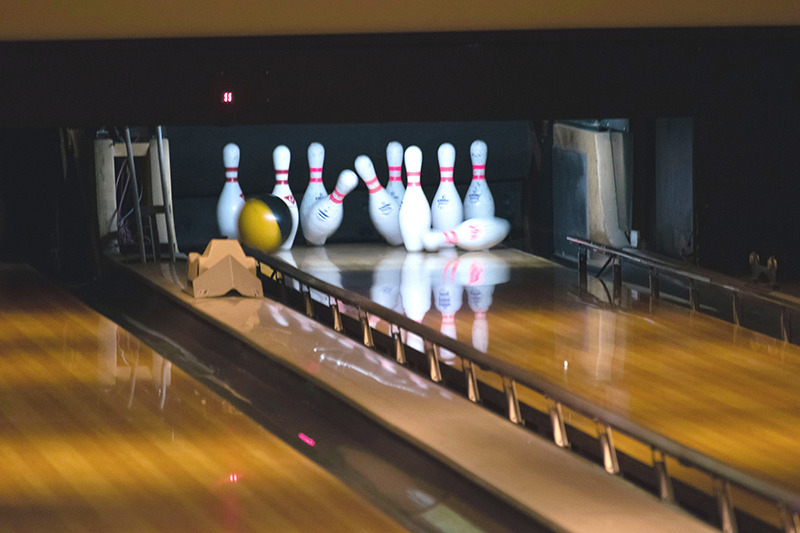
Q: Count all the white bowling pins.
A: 10